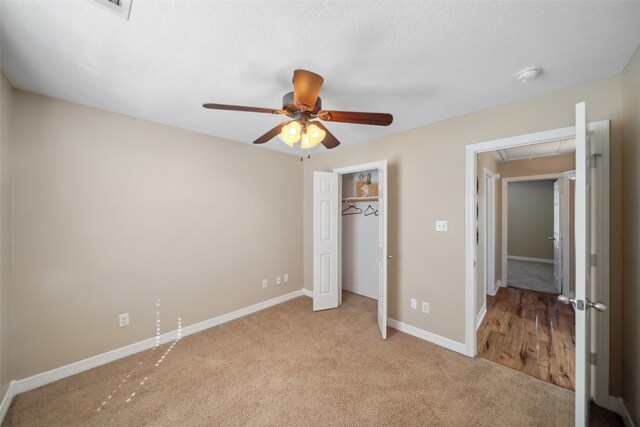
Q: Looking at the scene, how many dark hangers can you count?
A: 3